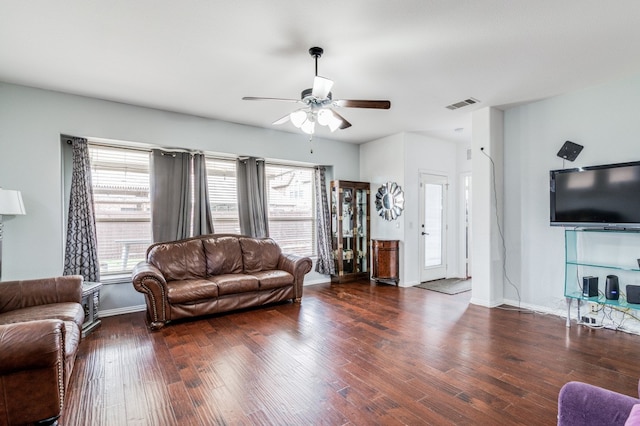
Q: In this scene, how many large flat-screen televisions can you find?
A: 1